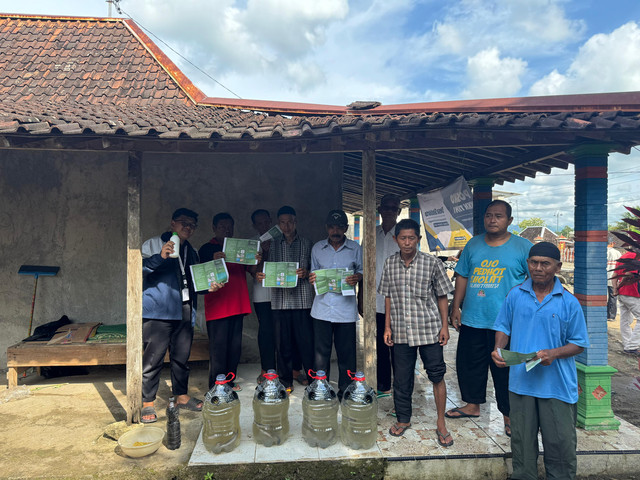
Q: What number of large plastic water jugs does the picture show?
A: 4